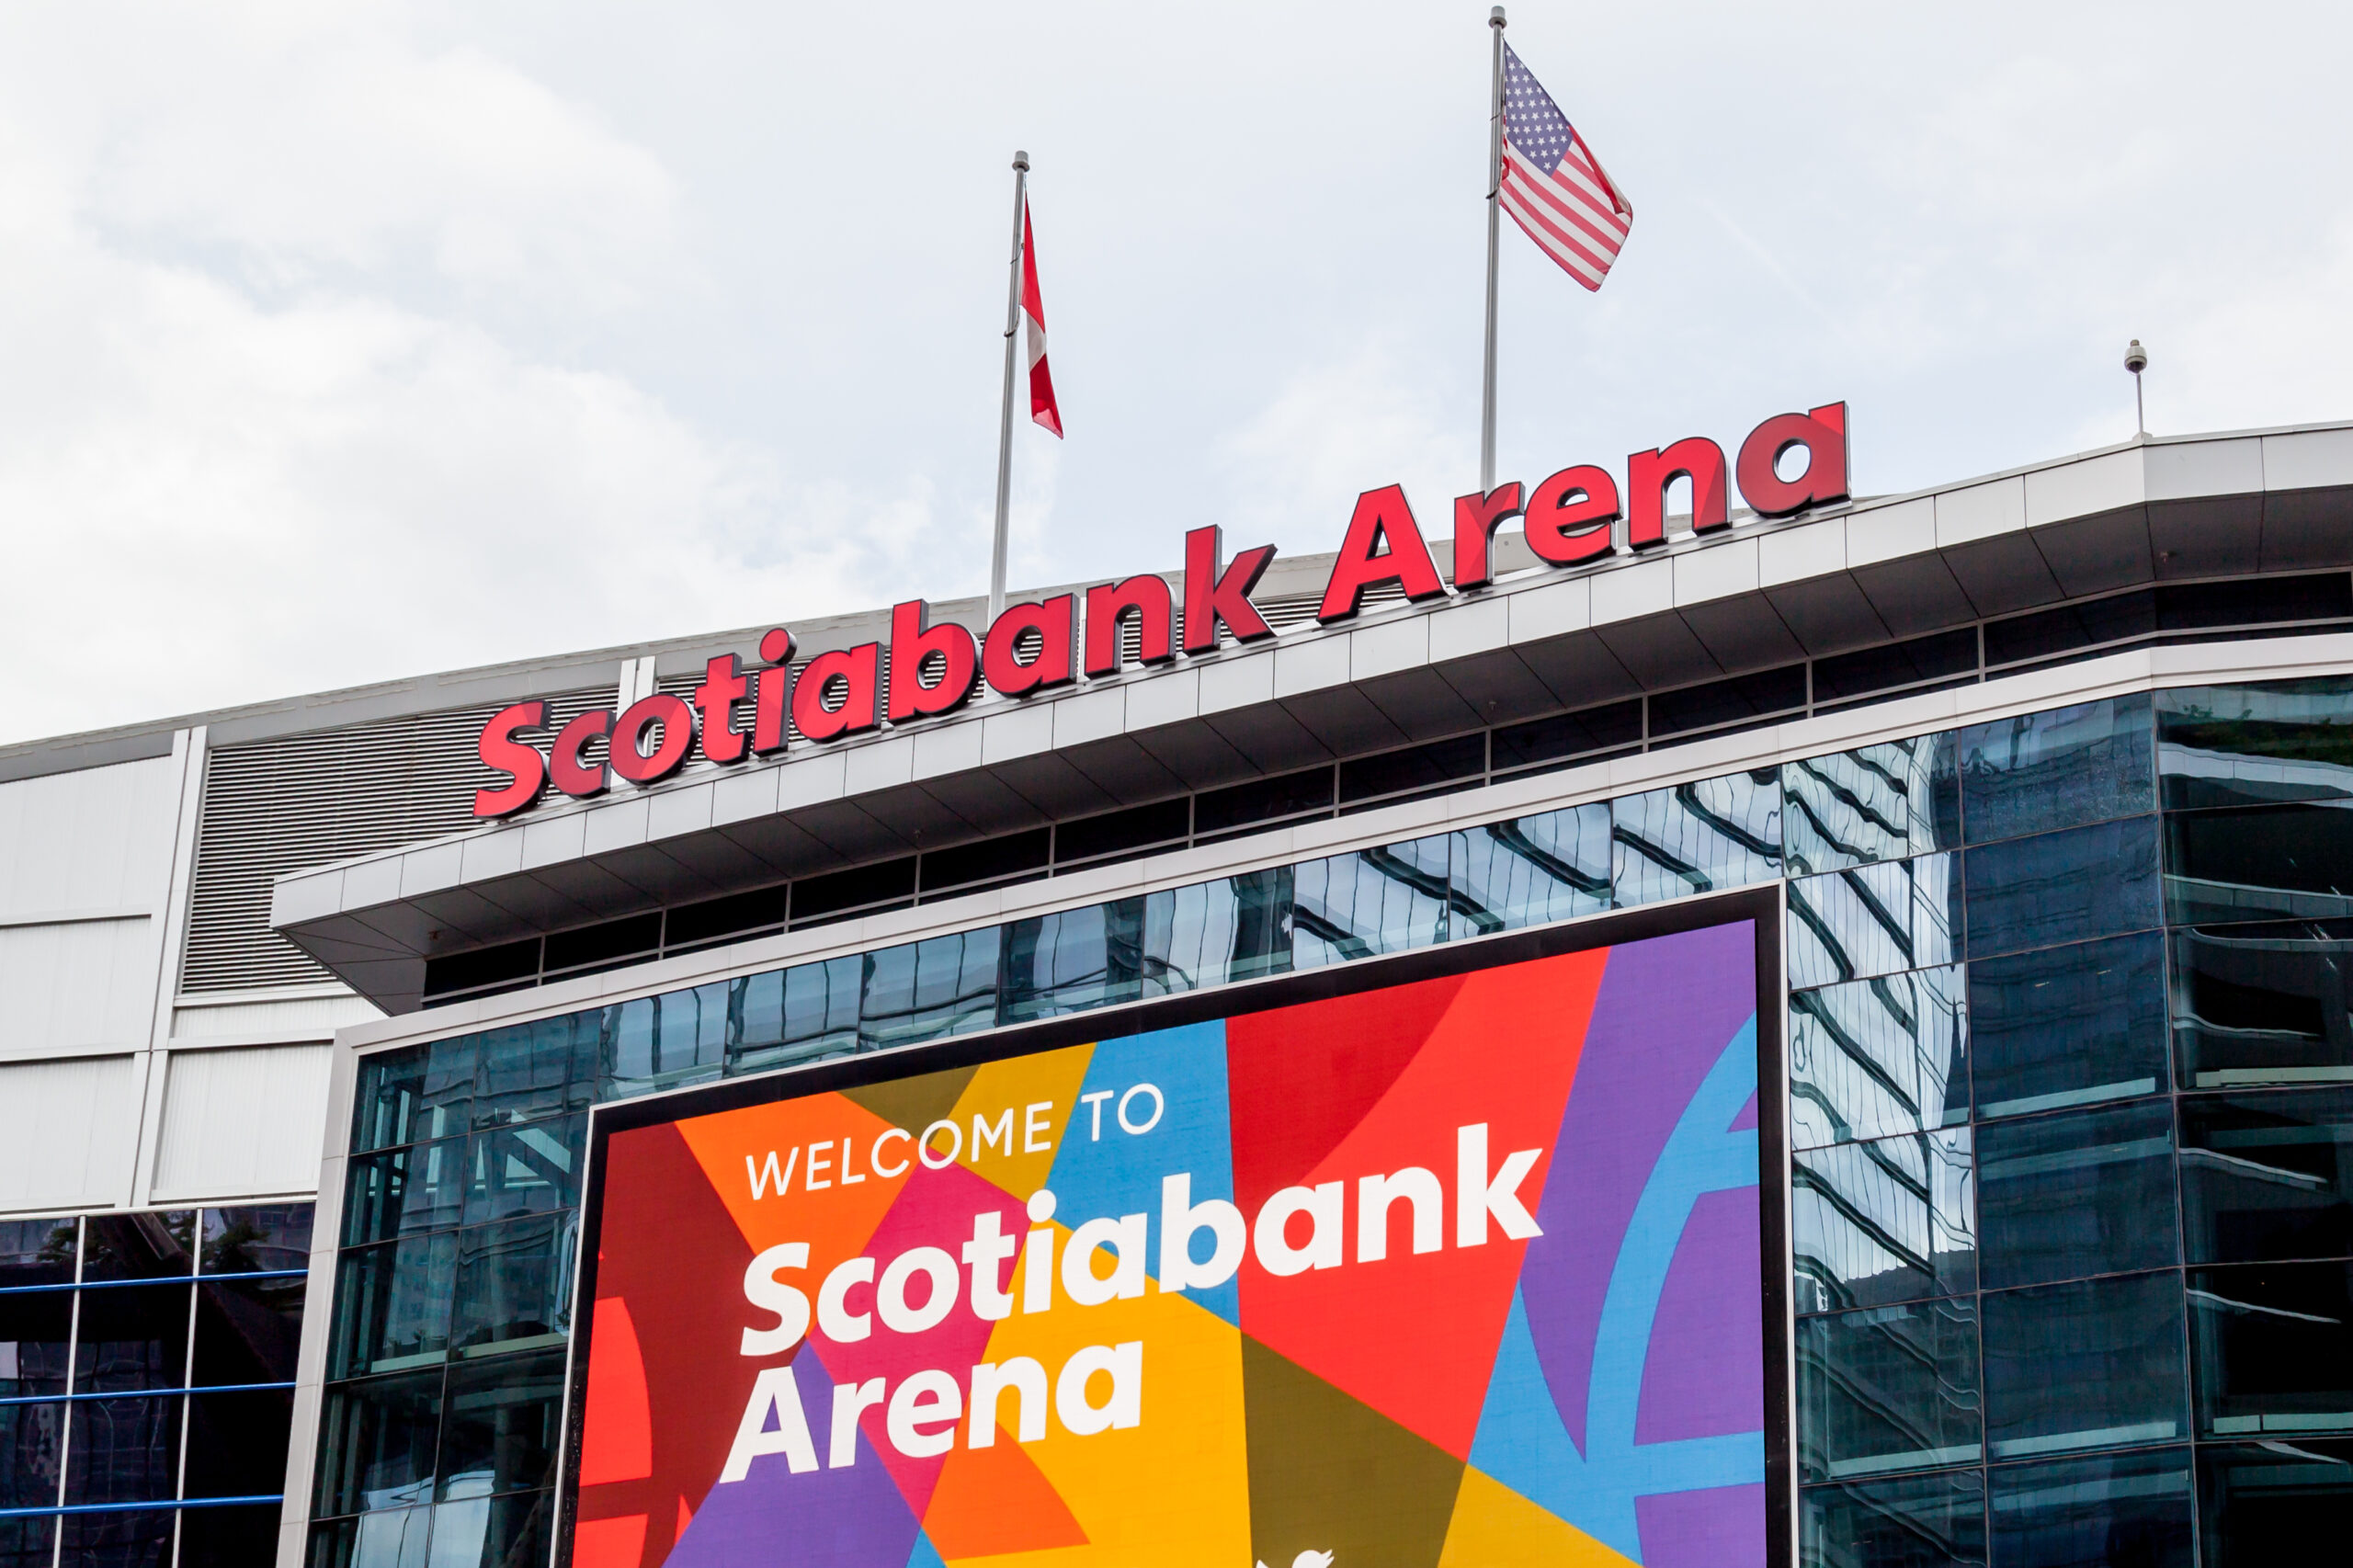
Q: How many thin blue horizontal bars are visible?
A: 3